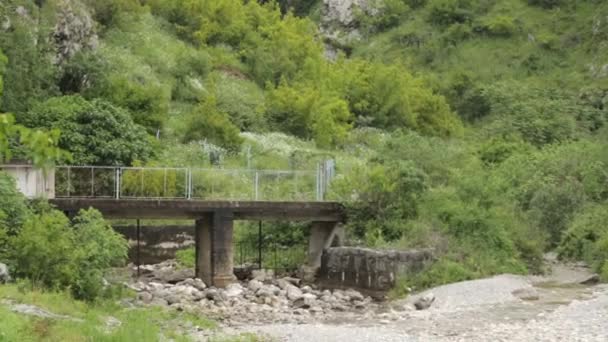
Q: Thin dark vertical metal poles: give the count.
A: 2